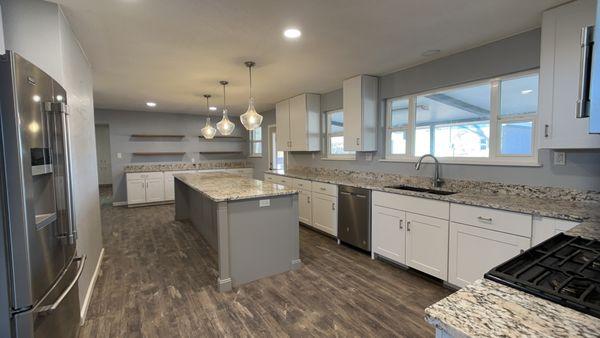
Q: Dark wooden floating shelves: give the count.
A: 4